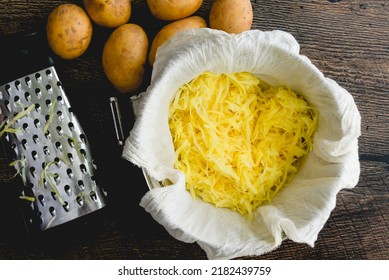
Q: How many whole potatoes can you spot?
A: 6